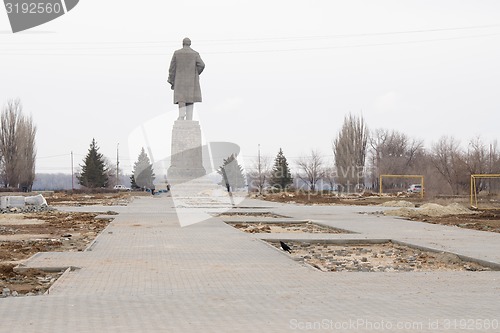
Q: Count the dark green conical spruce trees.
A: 4